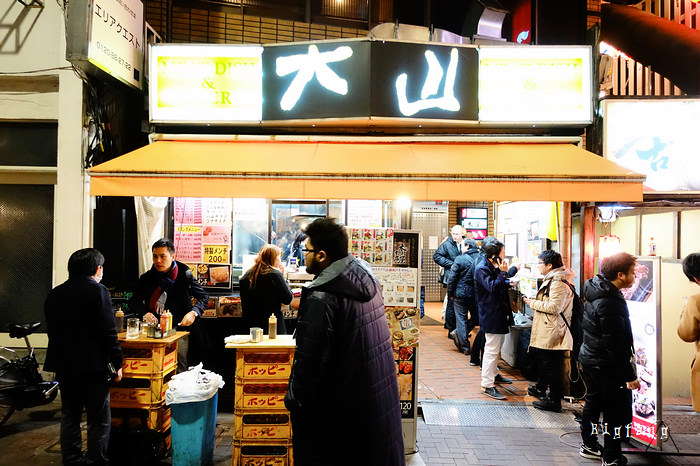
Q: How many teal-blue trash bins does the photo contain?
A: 1